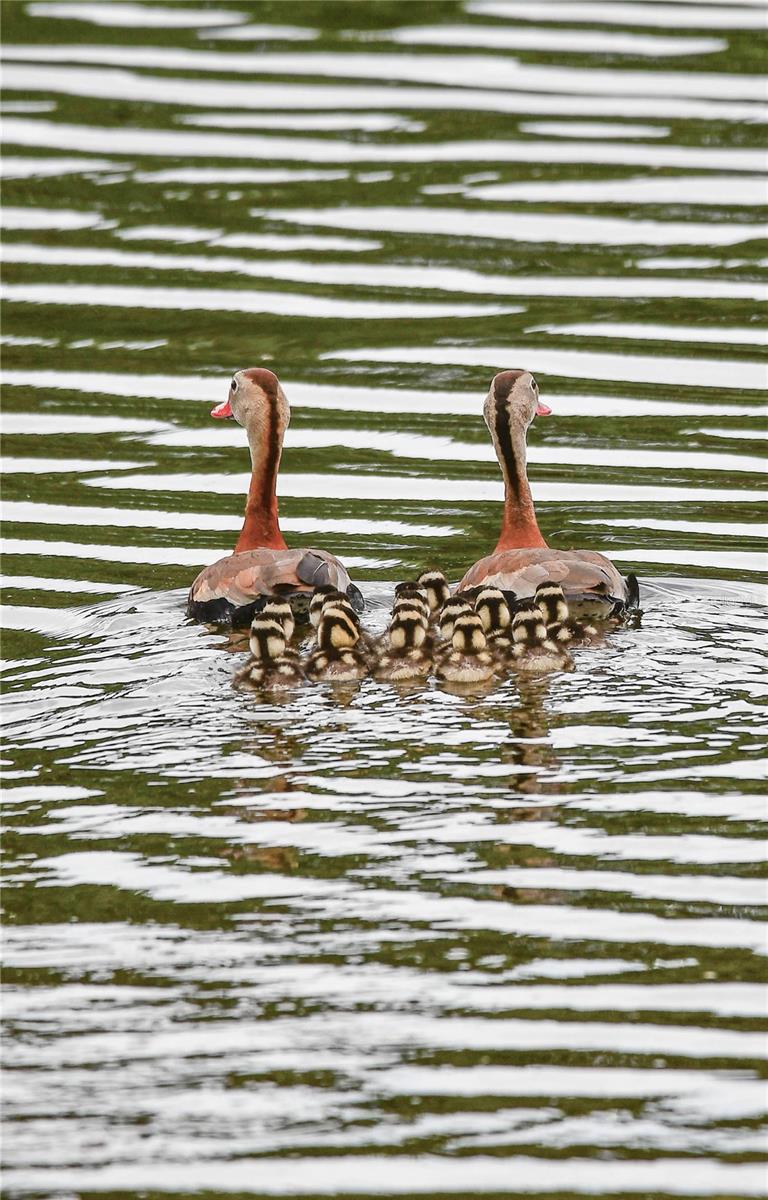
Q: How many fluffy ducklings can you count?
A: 14